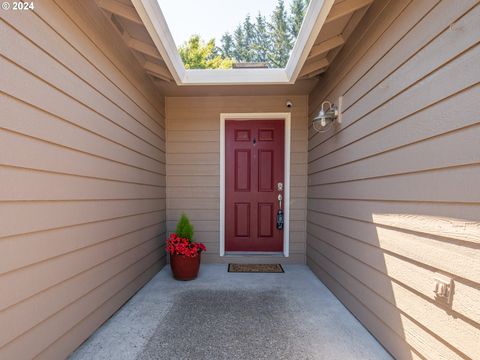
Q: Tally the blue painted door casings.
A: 0